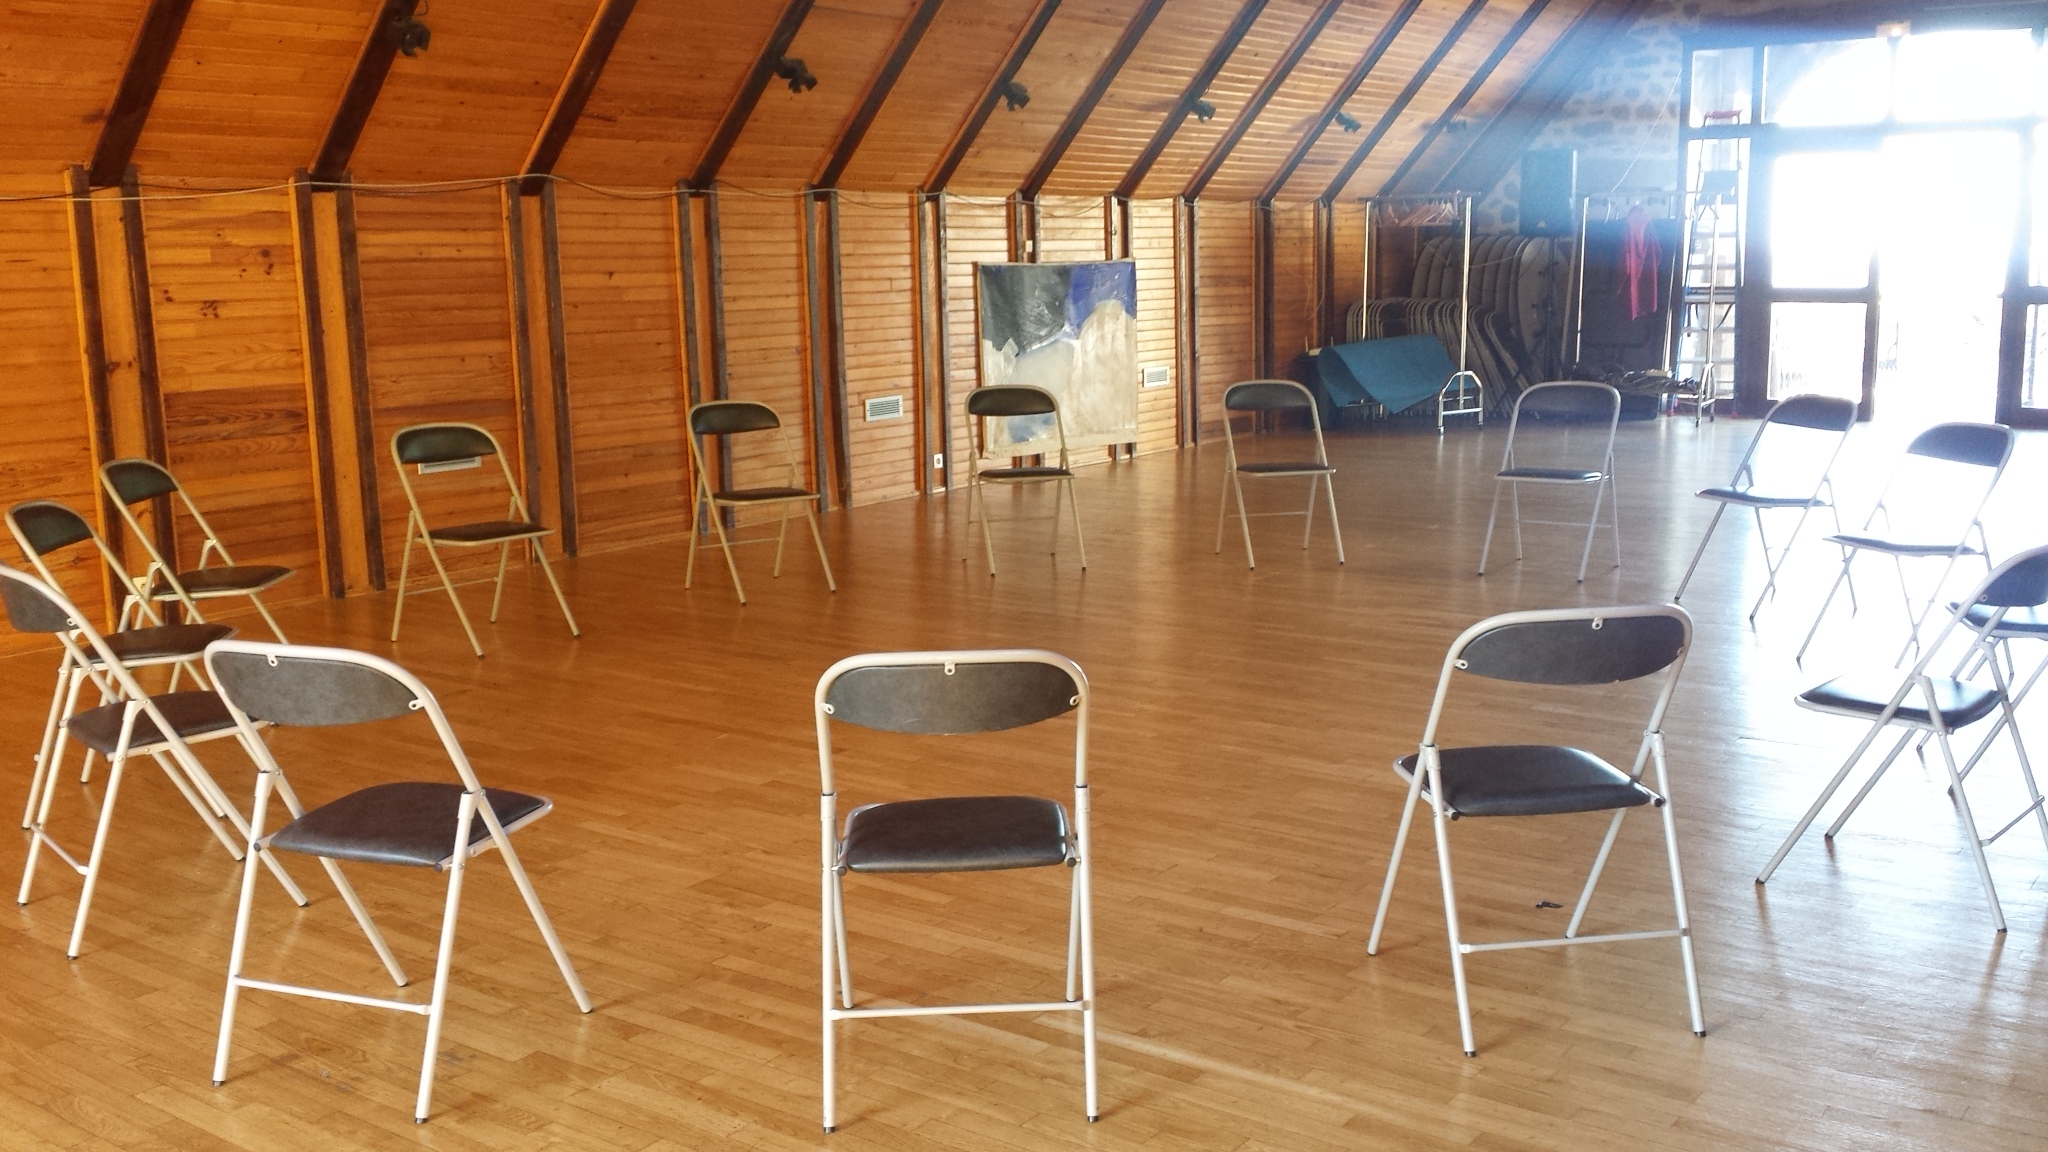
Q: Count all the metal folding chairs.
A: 15